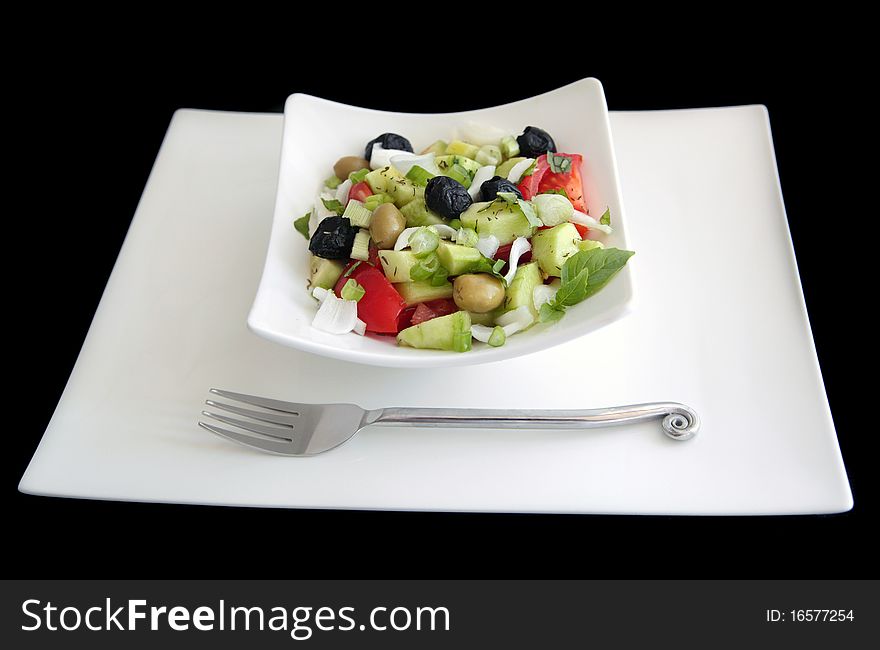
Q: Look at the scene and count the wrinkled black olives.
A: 5